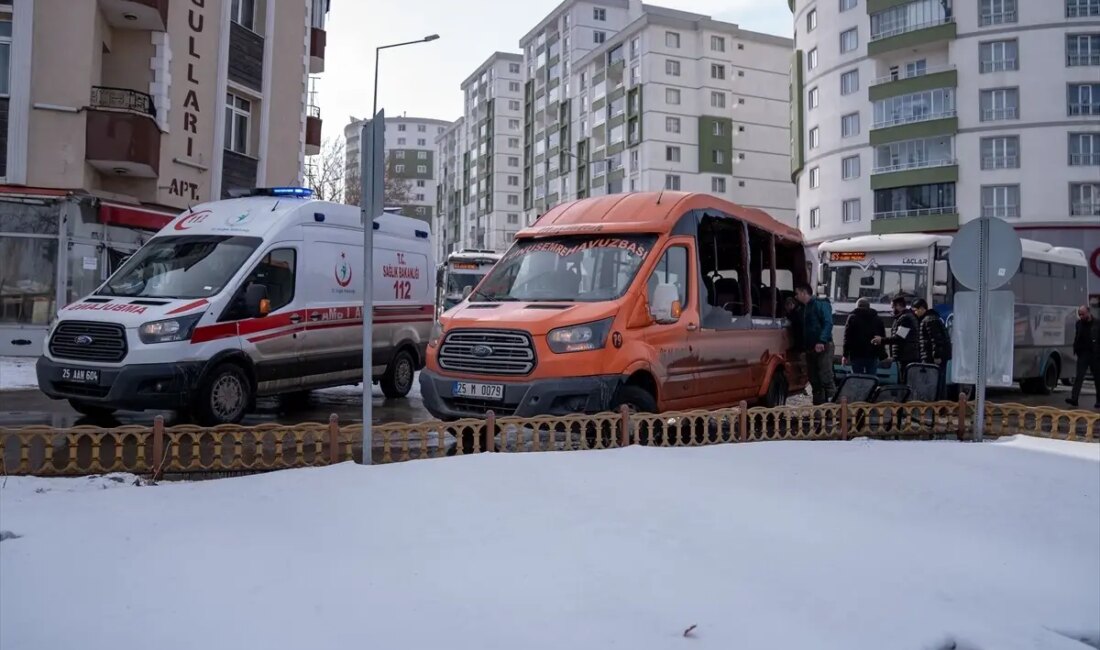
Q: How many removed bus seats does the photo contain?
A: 3